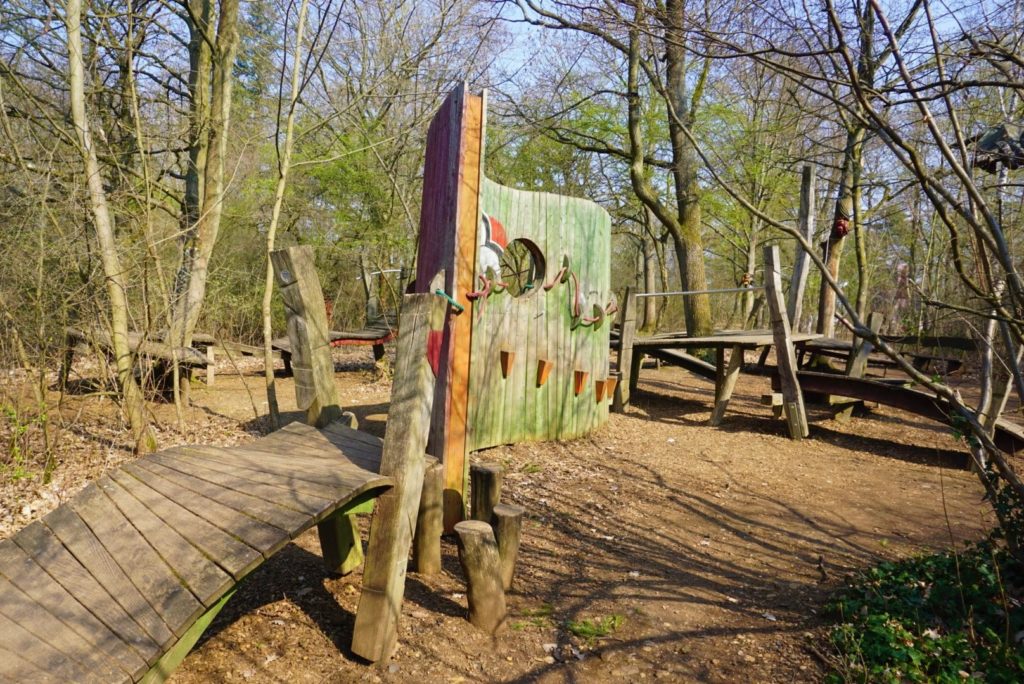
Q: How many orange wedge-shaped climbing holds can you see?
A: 5